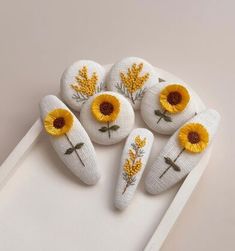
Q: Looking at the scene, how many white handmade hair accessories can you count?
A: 7